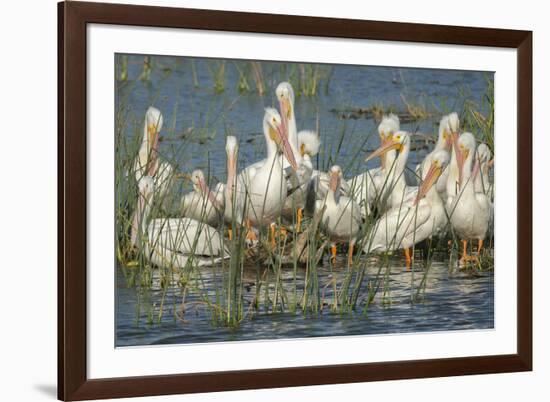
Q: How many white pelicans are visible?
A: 15